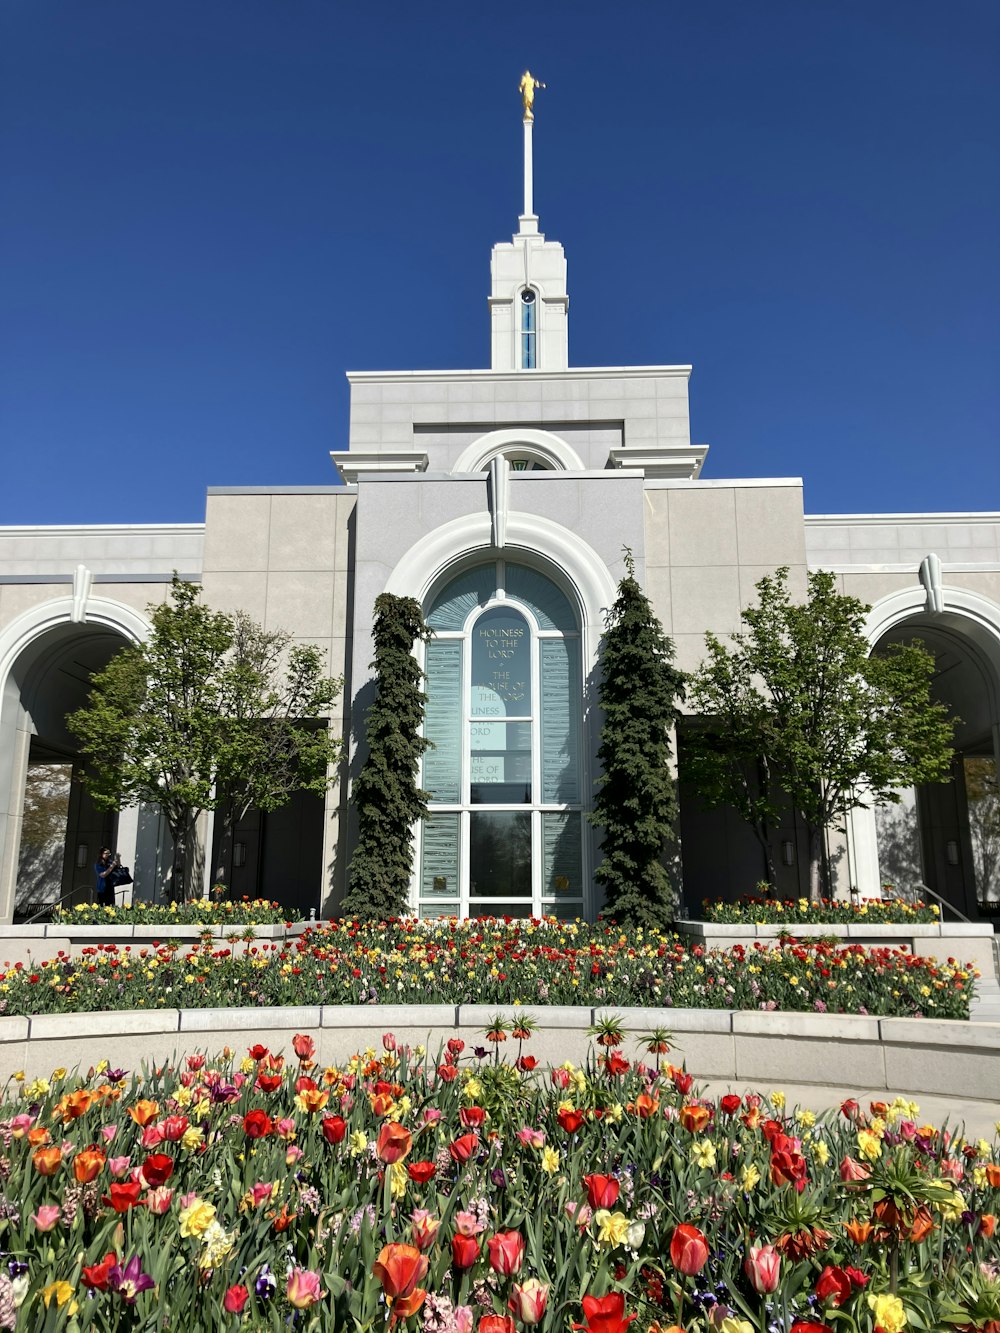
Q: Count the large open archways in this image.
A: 2